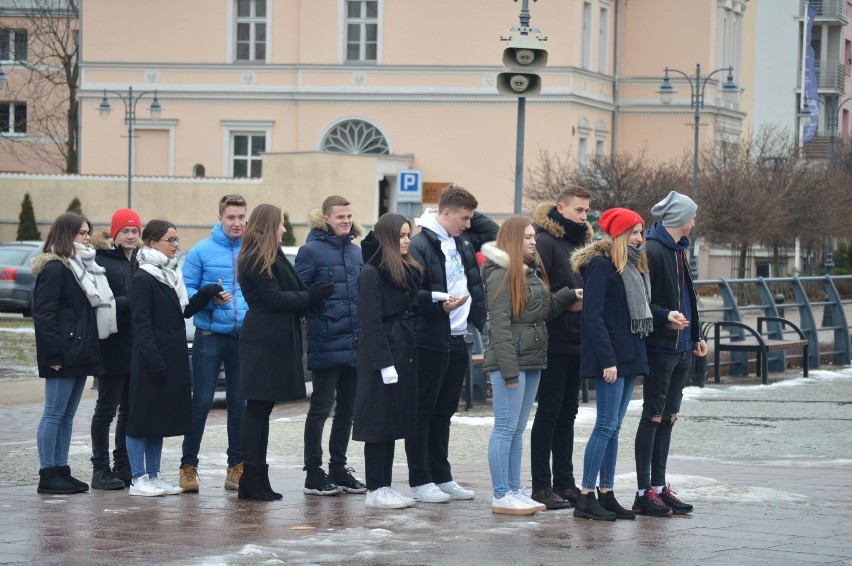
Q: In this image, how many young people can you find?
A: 12